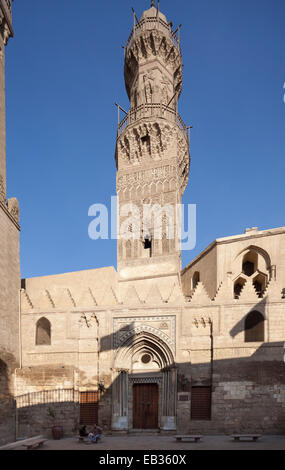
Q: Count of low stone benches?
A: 4